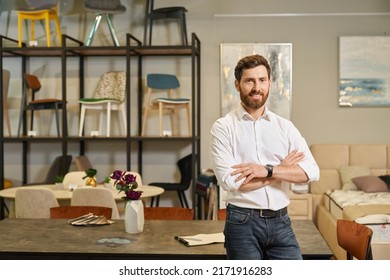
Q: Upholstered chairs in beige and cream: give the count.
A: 4